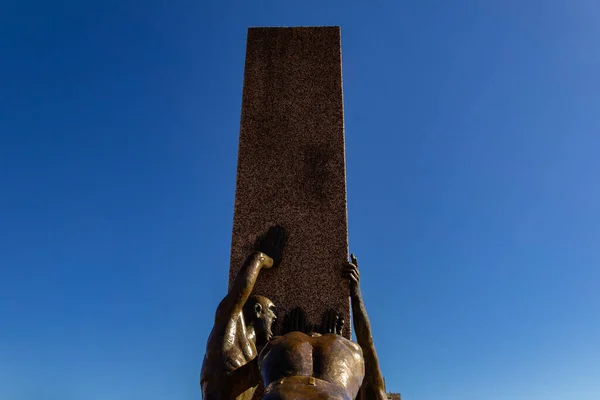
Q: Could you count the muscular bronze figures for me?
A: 3